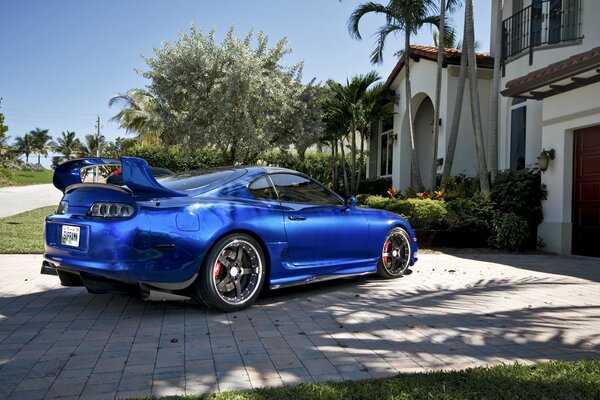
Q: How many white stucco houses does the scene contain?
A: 1